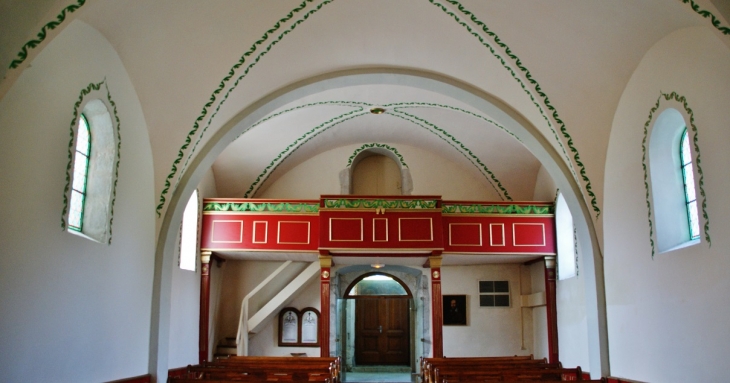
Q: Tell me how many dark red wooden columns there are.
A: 4